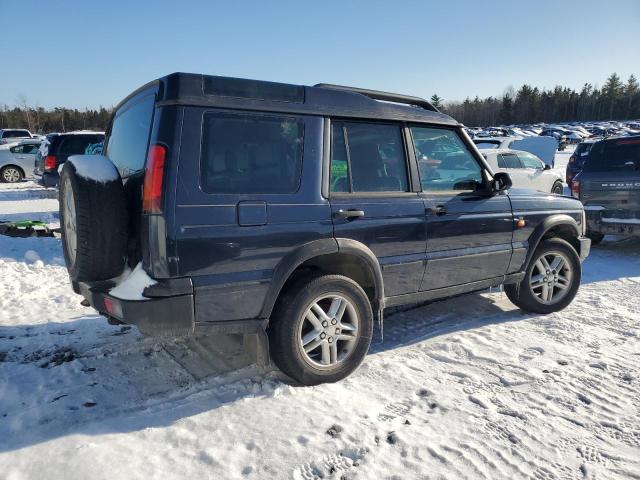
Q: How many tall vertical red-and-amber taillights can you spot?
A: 1